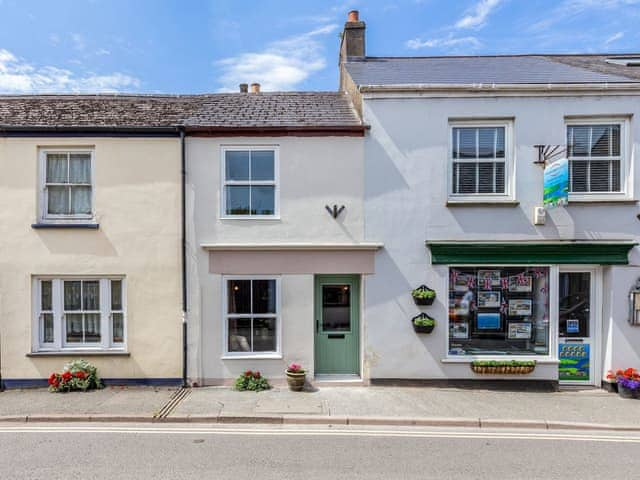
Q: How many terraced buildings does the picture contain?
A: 3